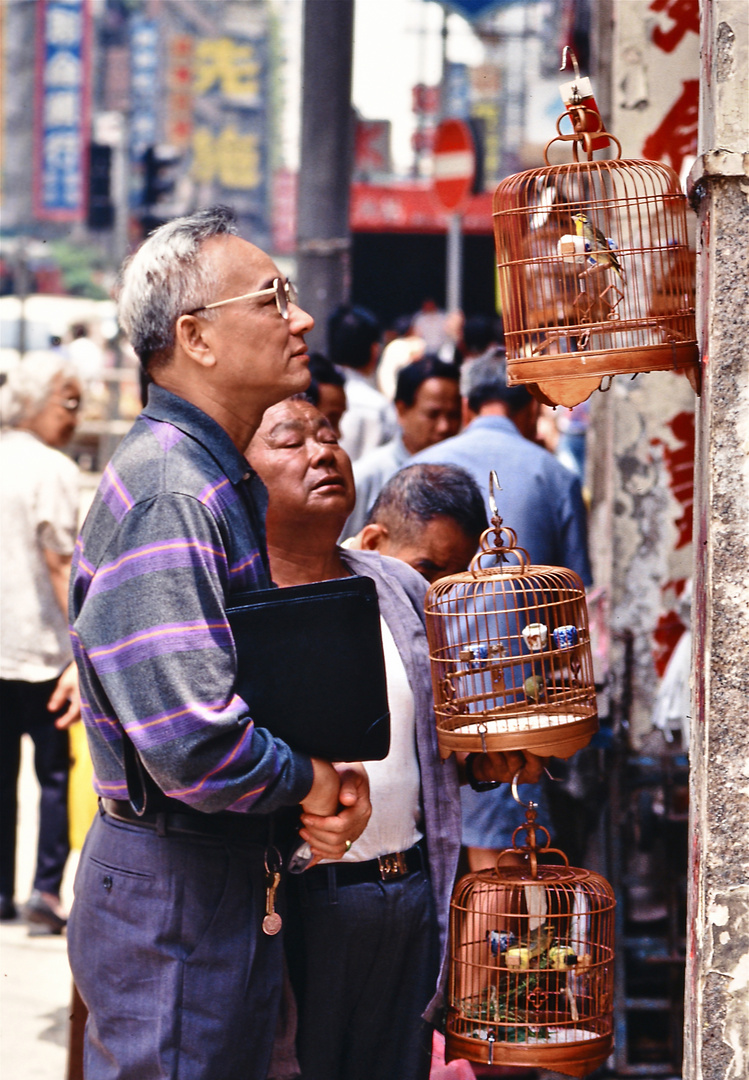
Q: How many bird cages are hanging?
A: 3